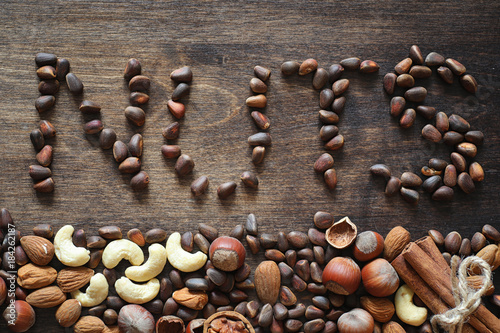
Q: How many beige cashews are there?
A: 7